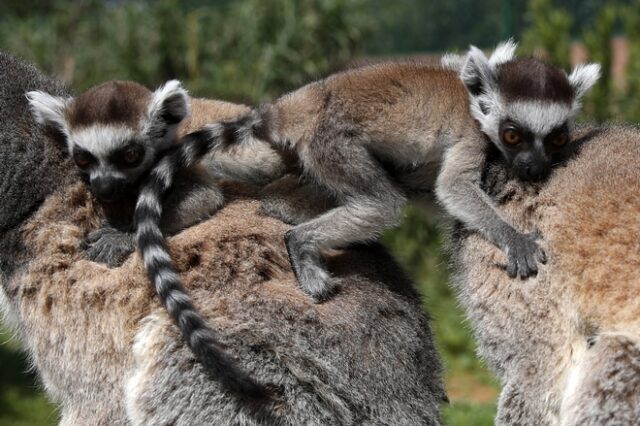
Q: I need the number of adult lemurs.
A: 2